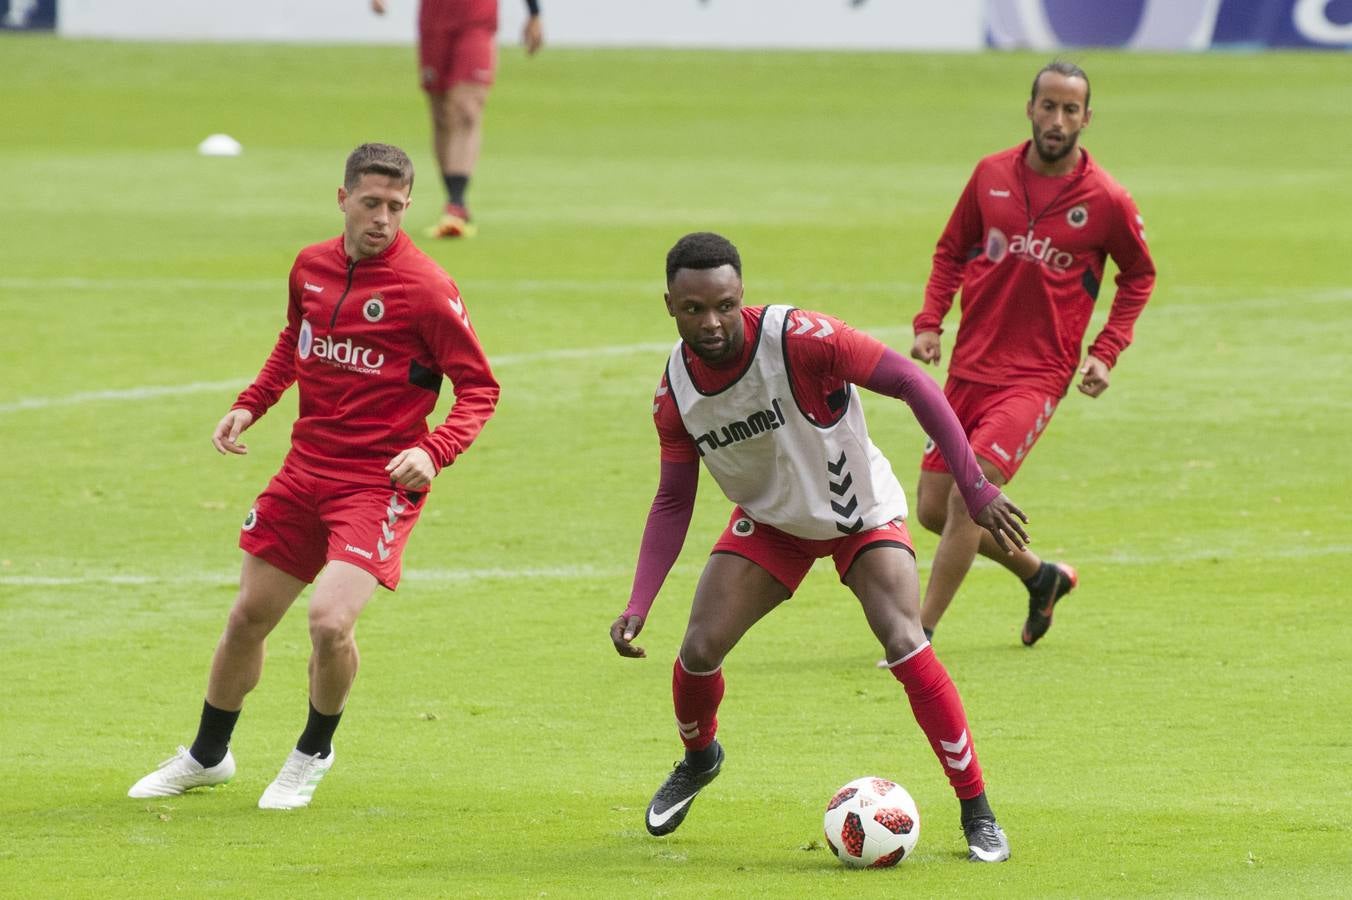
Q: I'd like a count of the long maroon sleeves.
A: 2